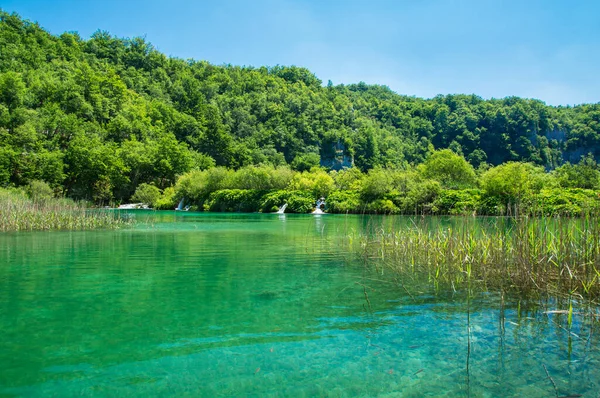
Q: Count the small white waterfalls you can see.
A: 3